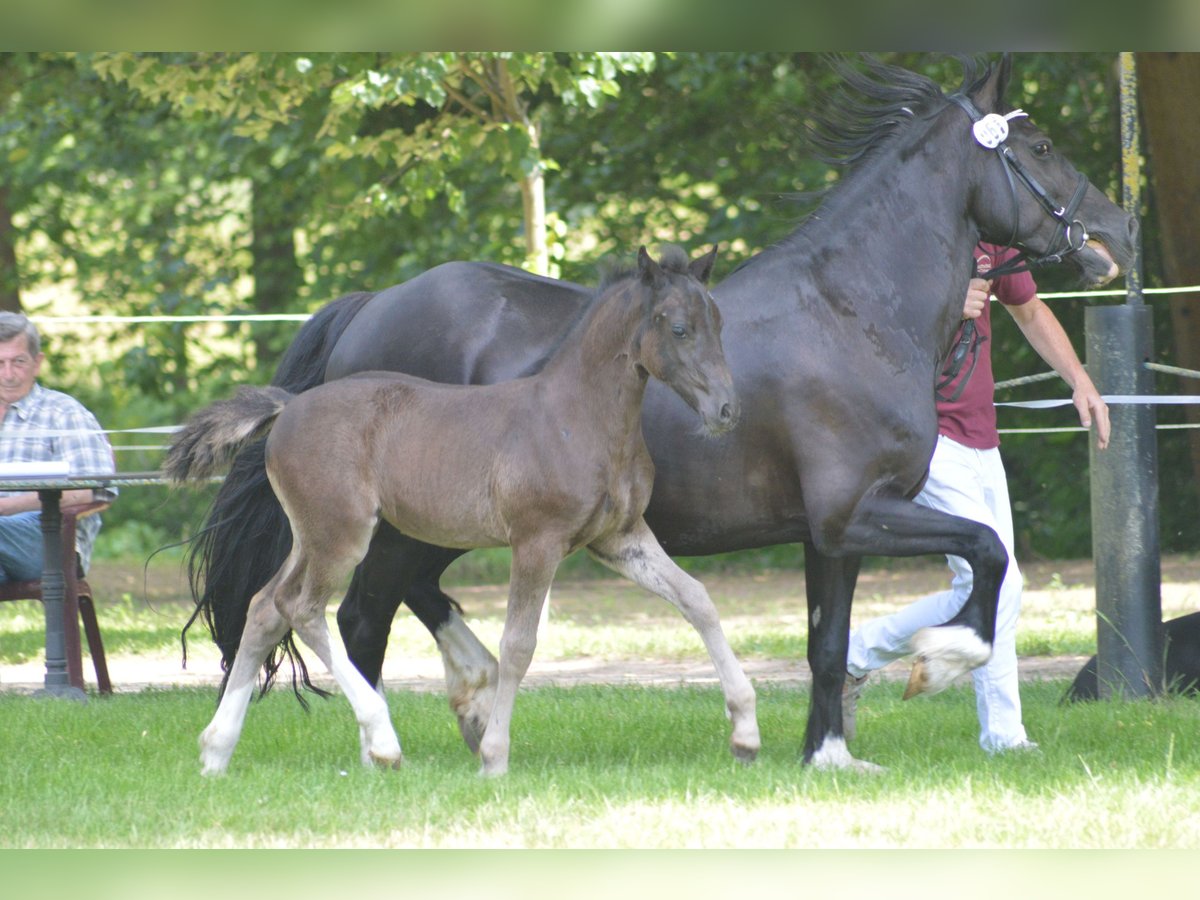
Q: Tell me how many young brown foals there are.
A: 1